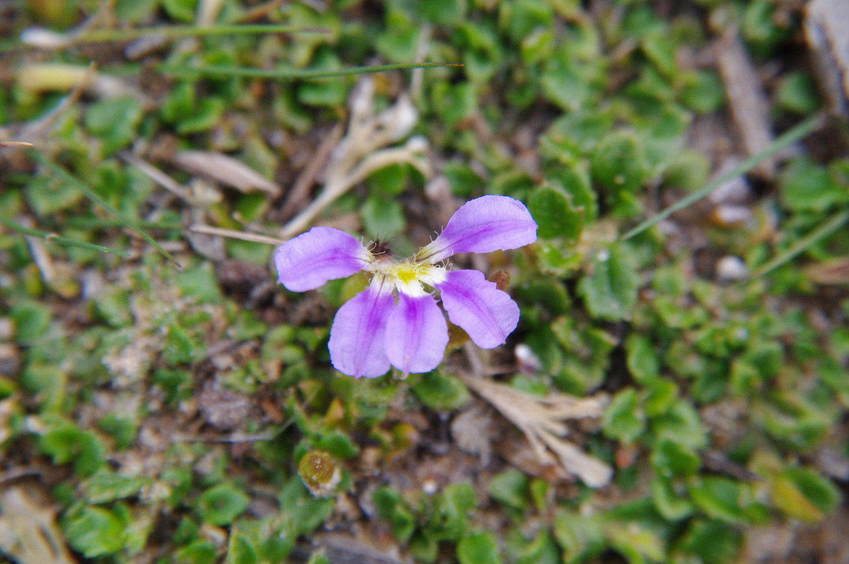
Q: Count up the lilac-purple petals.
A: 5